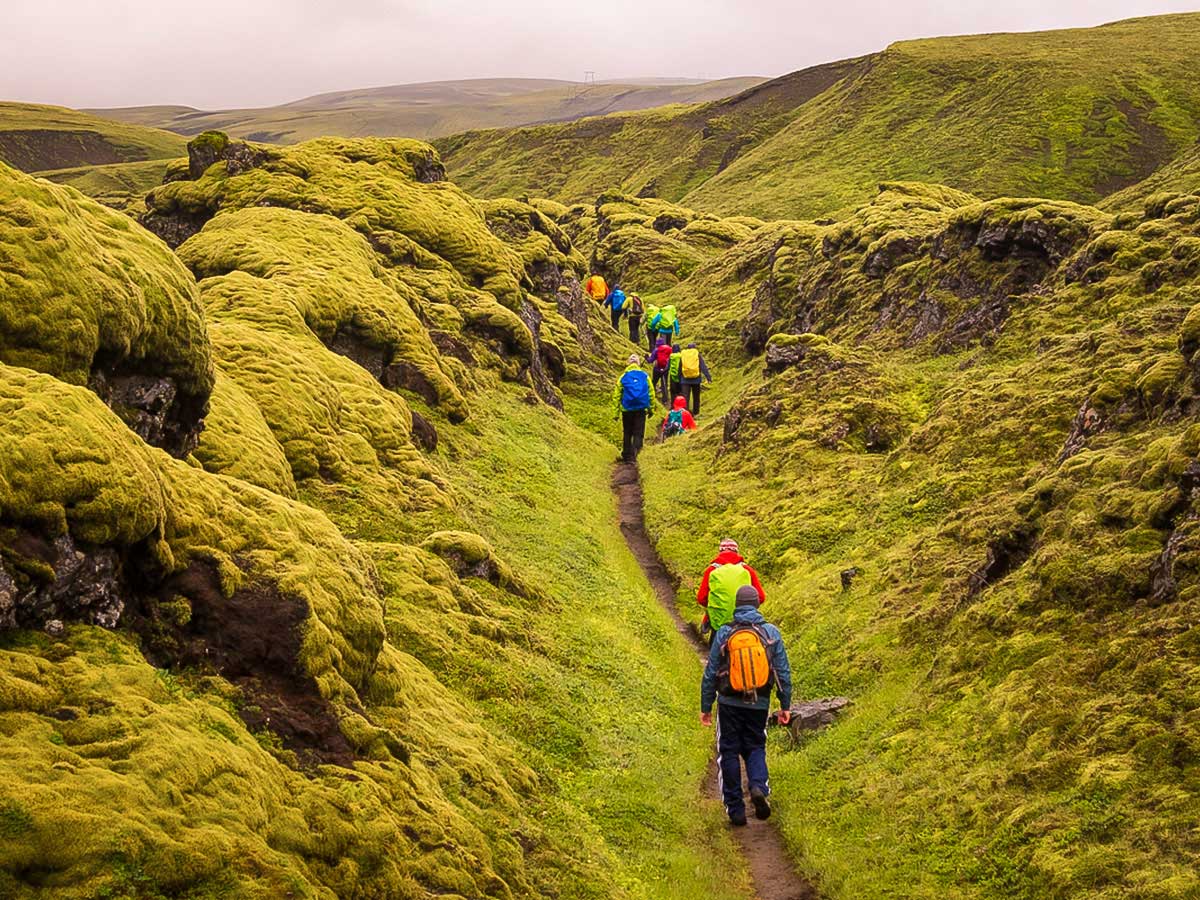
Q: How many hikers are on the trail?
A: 12